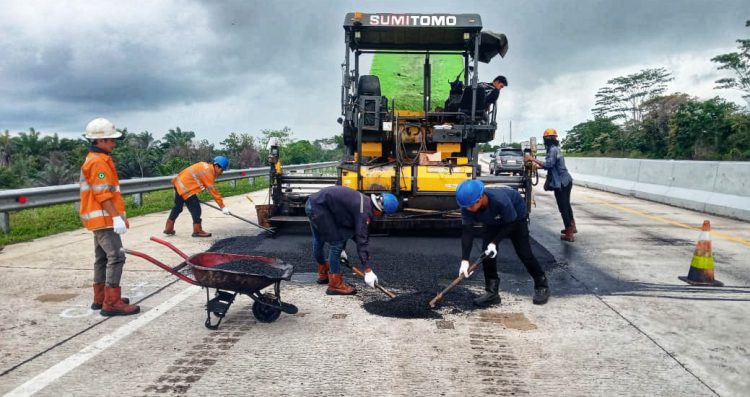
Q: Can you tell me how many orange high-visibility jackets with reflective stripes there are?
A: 2